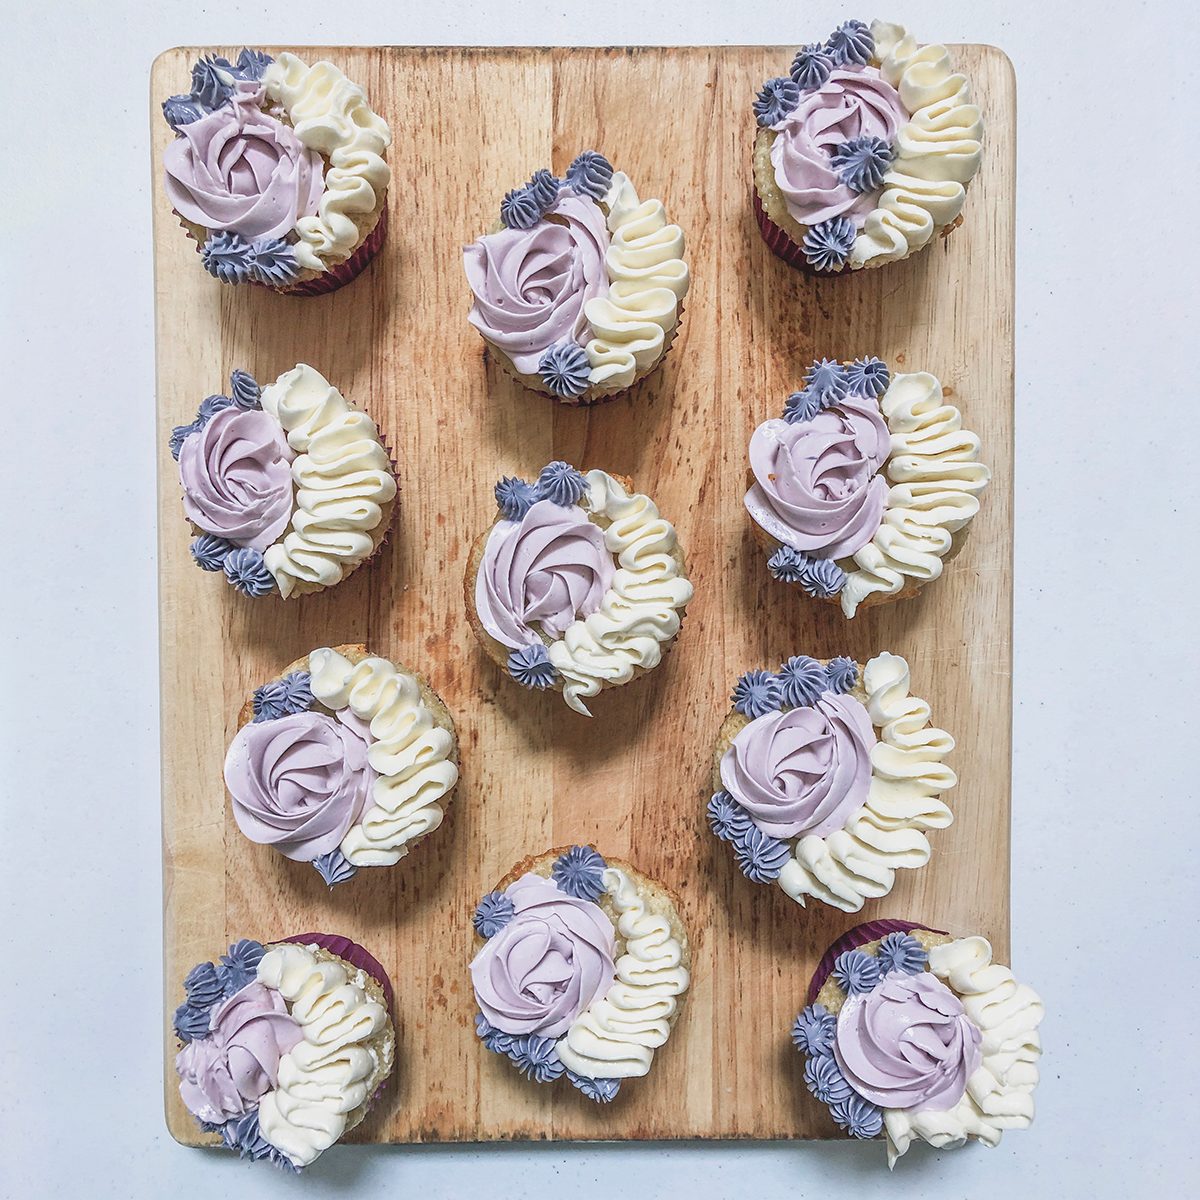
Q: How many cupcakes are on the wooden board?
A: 11